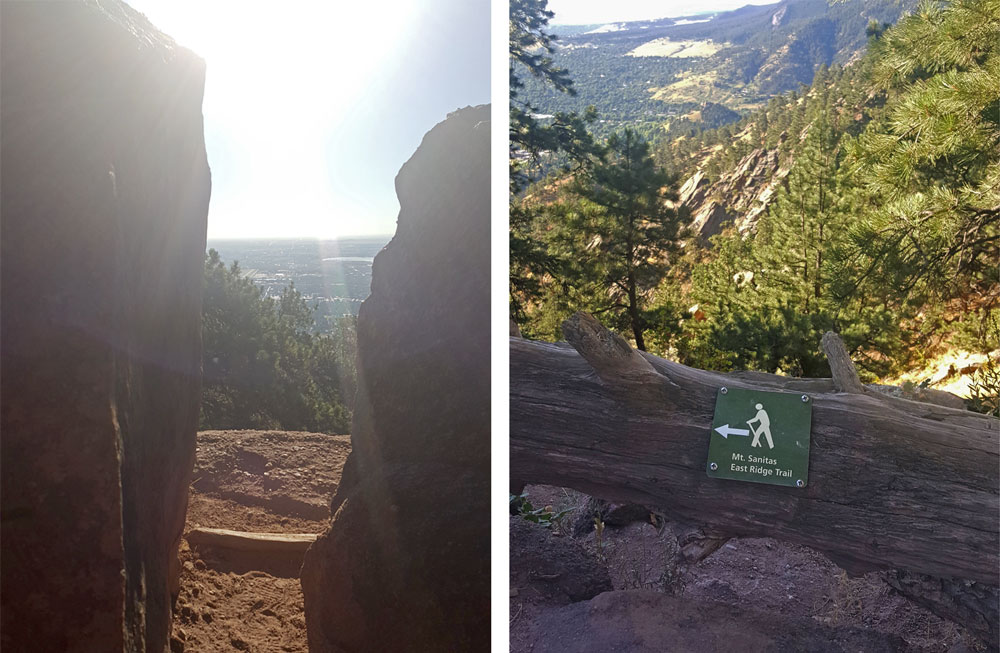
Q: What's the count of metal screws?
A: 4